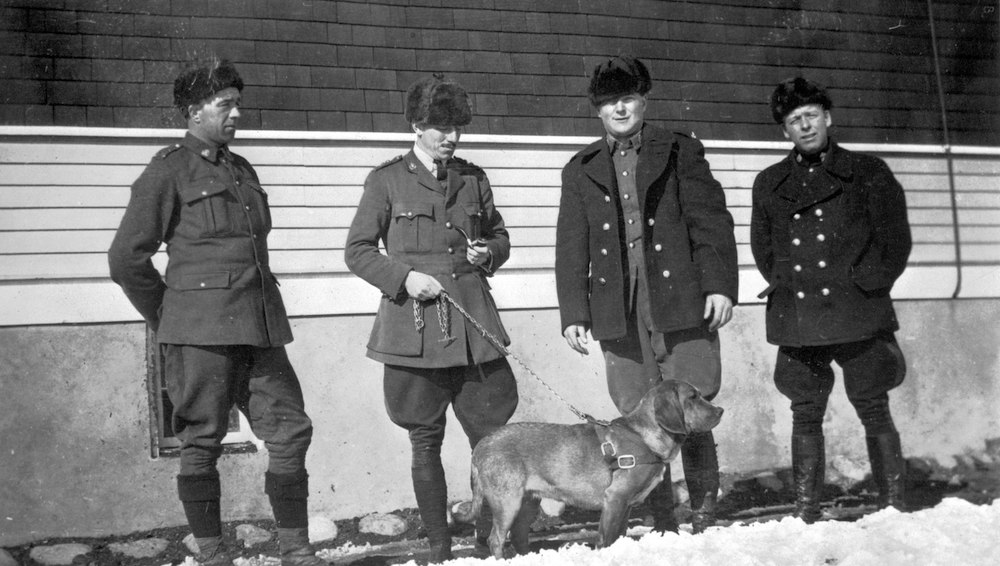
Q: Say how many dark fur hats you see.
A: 4